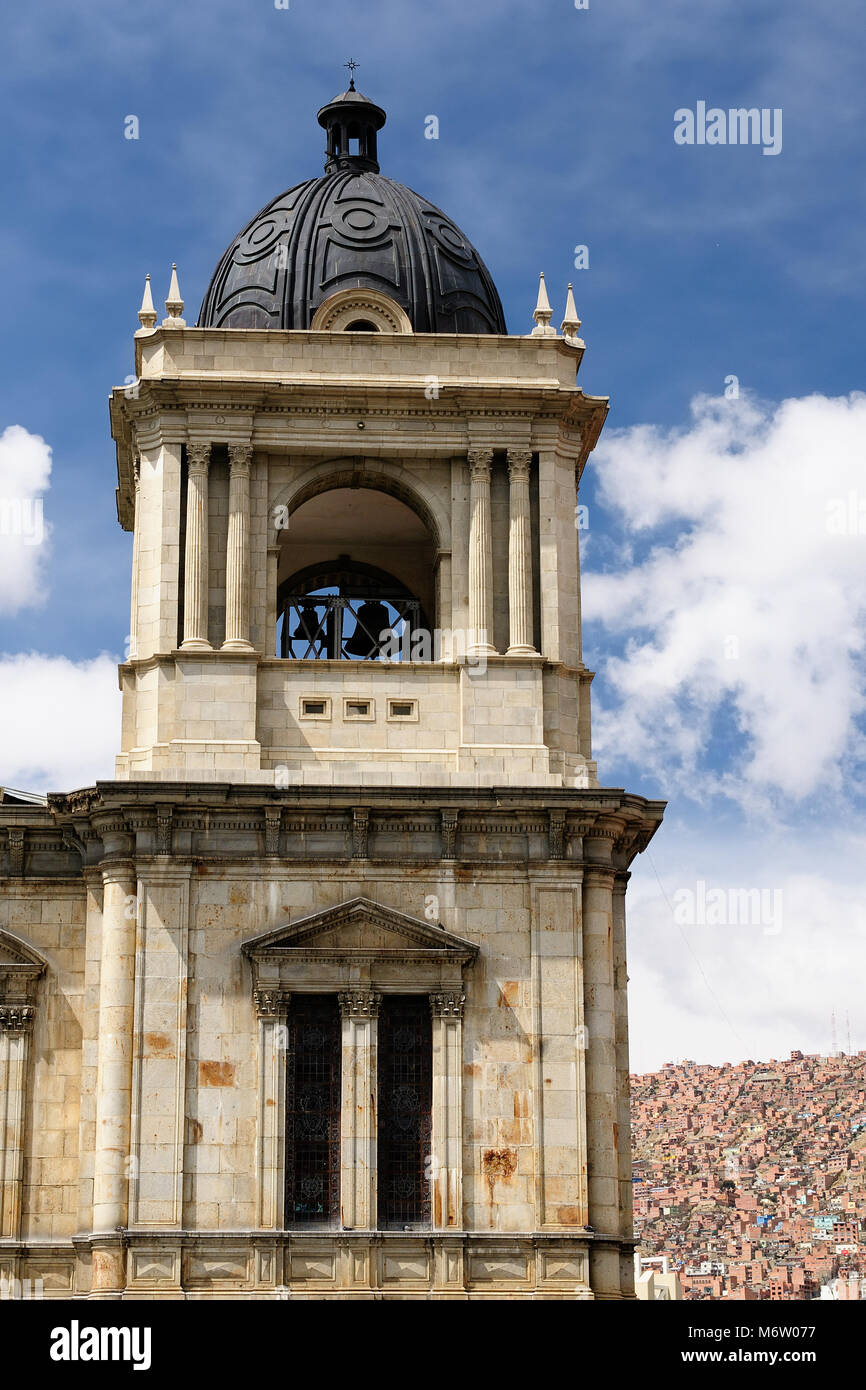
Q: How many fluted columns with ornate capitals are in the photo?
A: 4